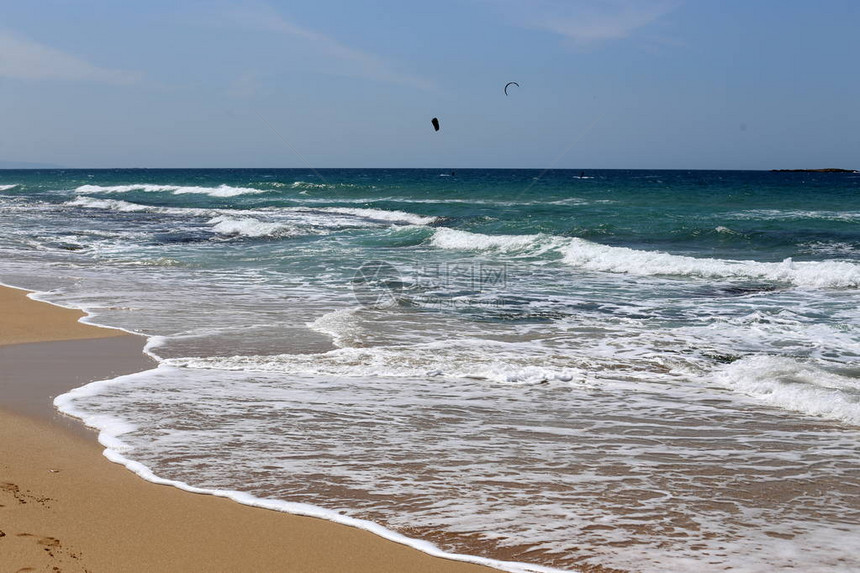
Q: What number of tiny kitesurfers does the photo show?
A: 2